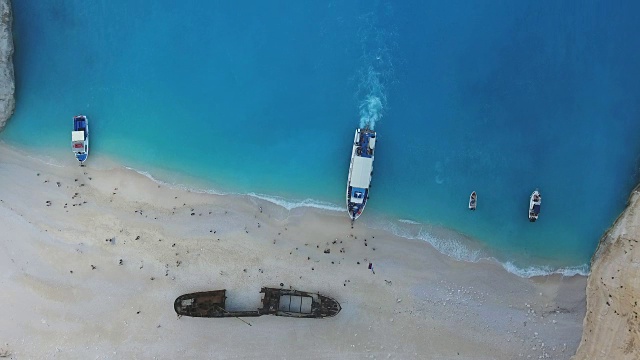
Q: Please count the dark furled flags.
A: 0